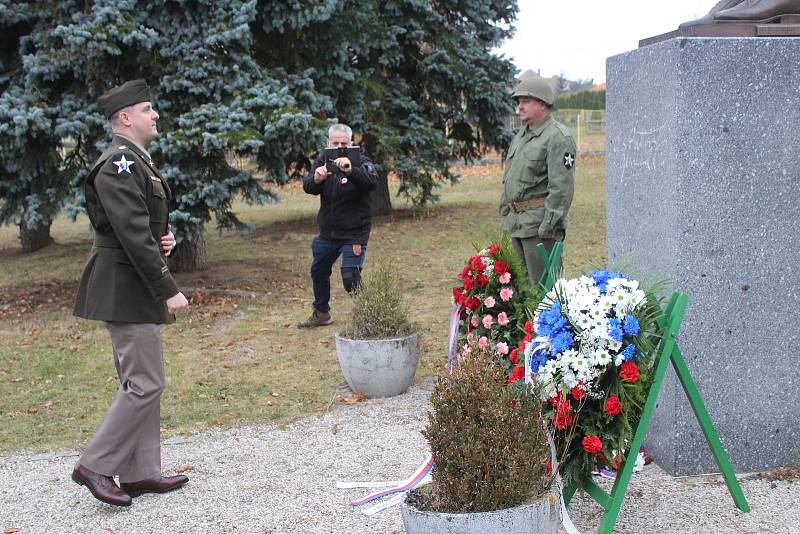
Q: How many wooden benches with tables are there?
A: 0